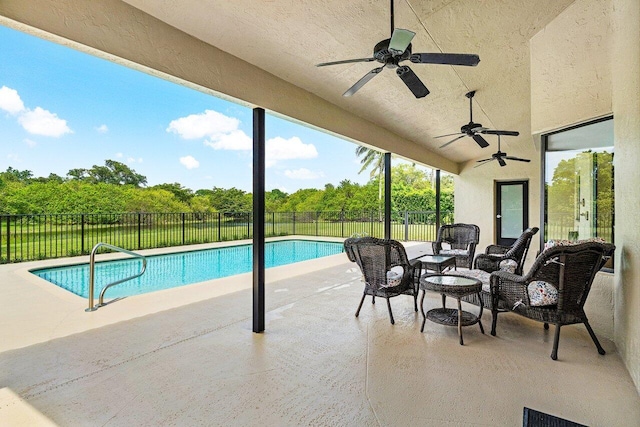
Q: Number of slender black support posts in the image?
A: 3